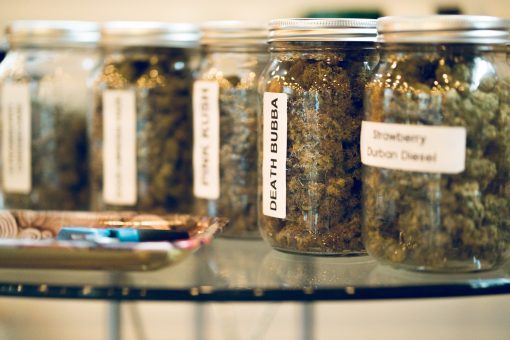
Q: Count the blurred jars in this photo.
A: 3